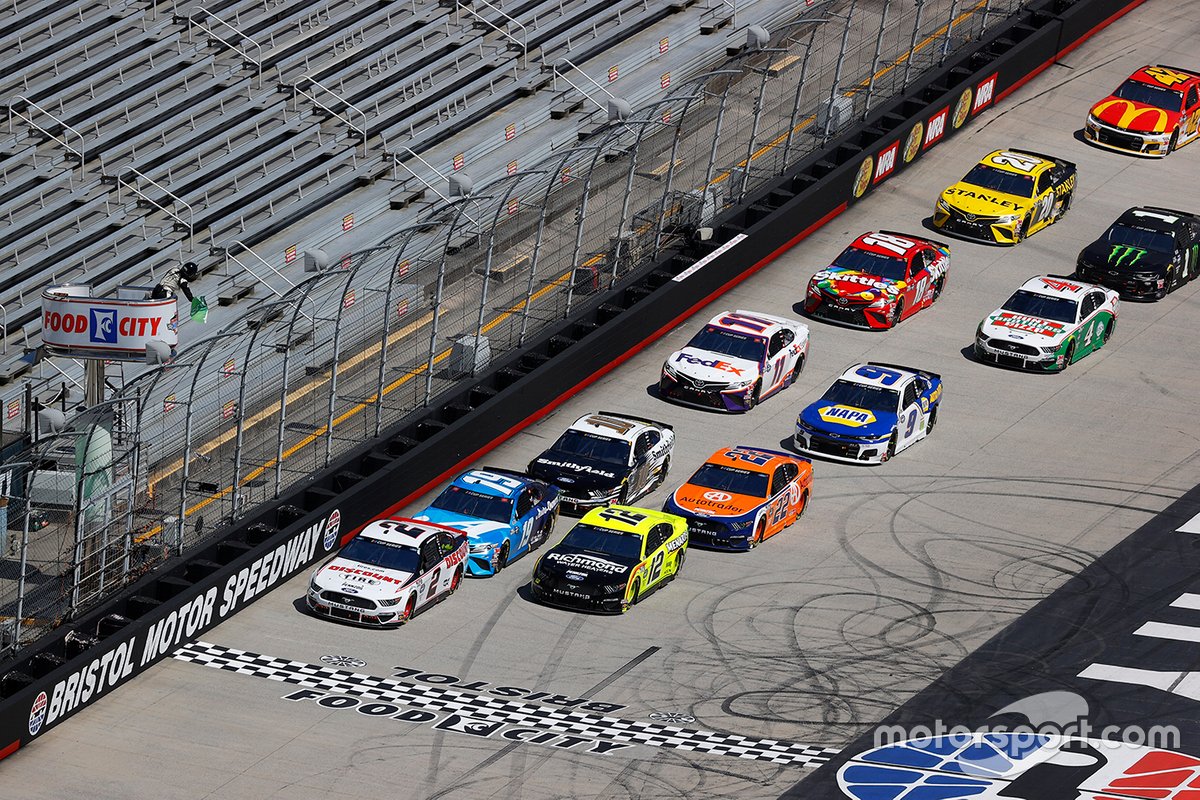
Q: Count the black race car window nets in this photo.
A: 12